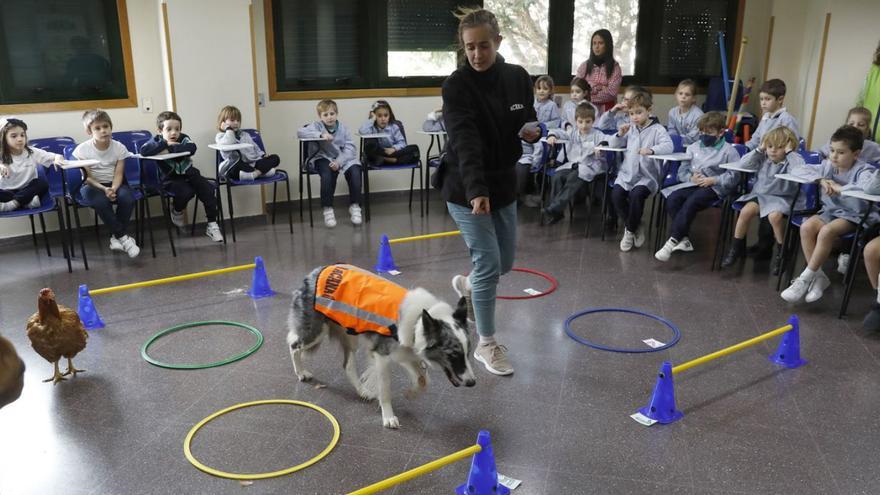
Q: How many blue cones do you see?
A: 6